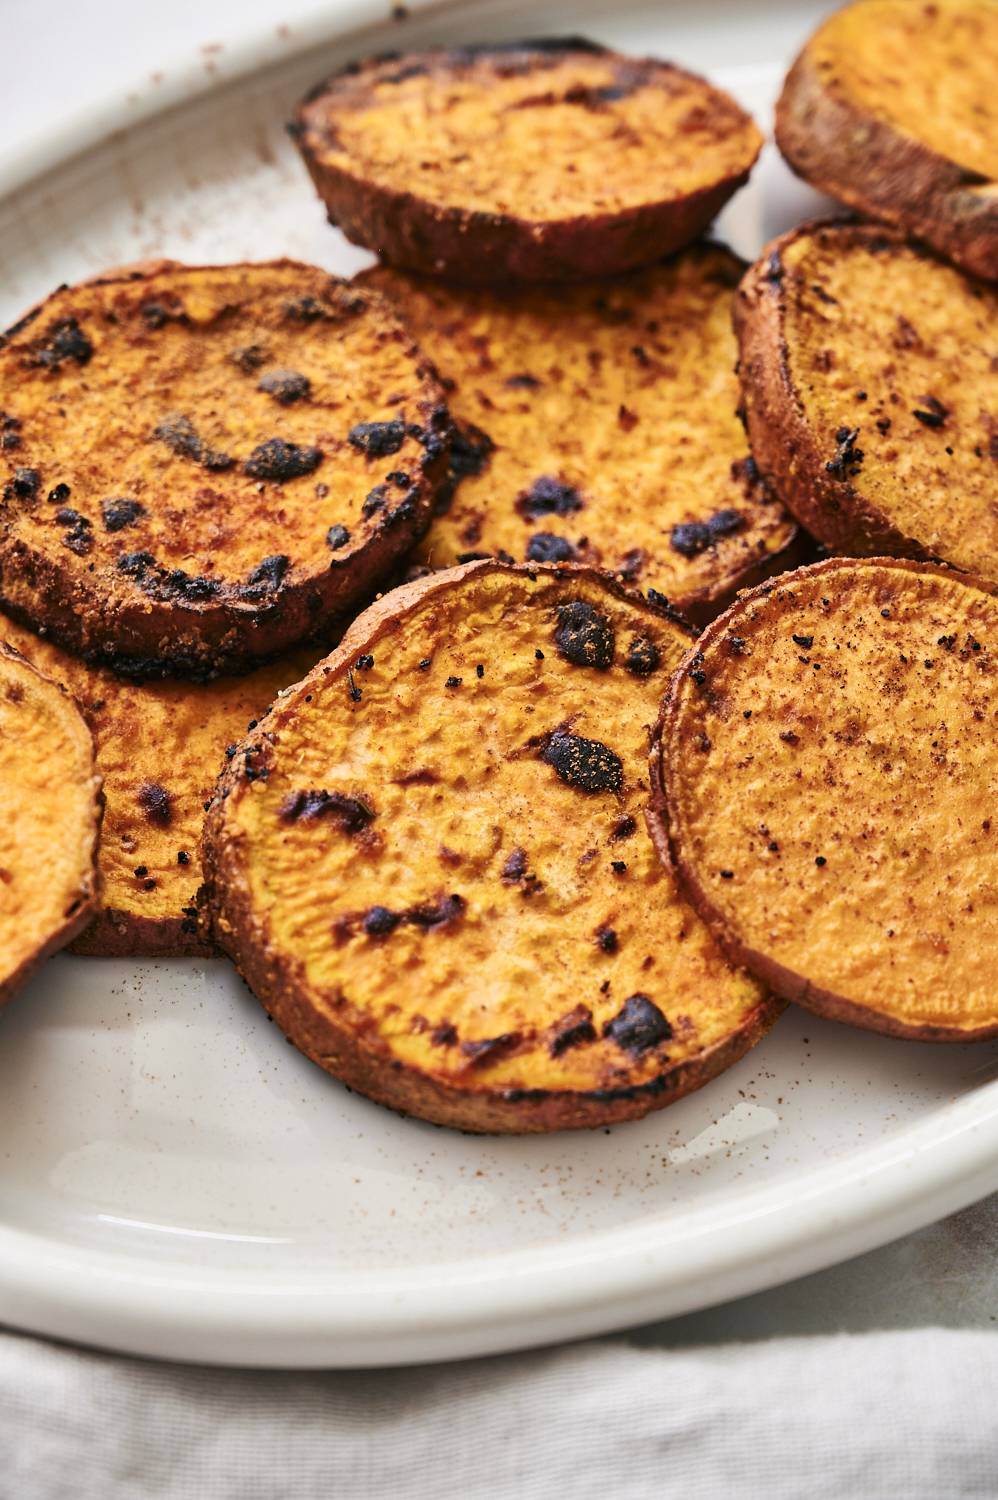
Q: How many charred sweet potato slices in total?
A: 9